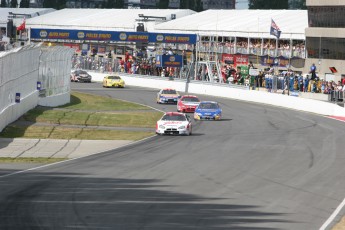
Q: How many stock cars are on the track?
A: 6